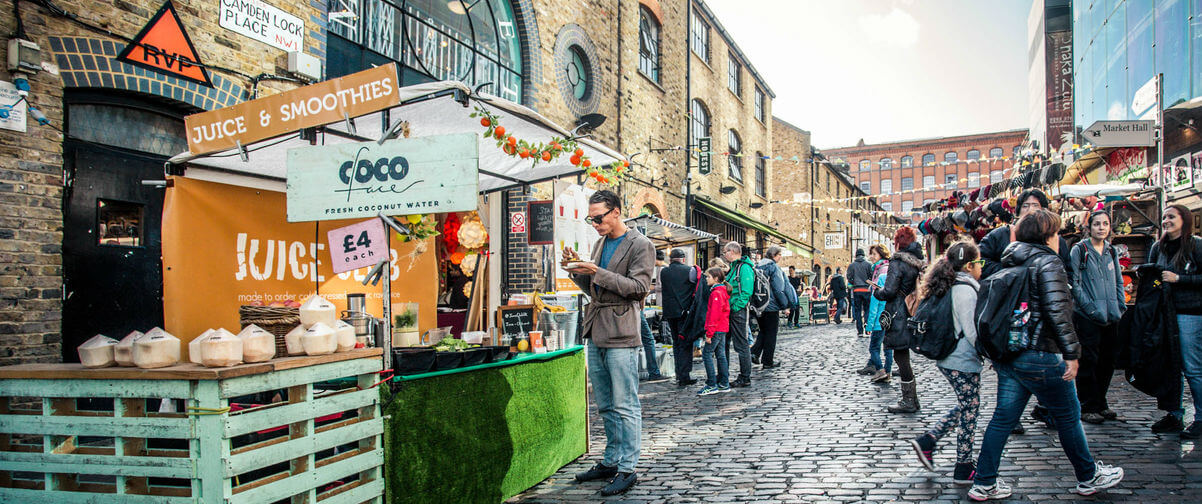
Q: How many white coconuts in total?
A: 10